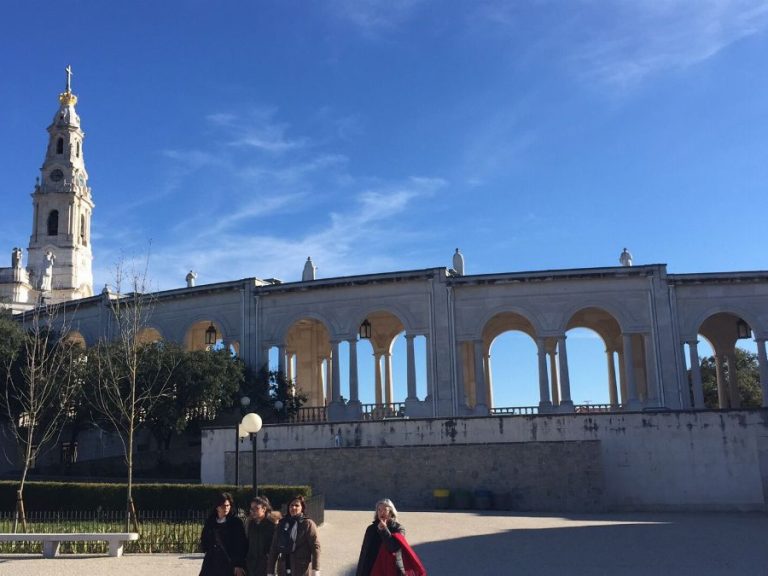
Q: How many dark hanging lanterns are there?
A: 3